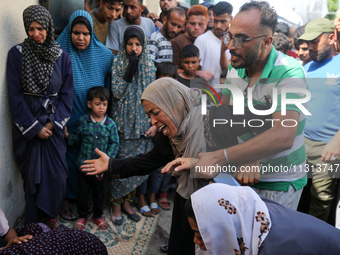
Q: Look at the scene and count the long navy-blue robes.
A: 1